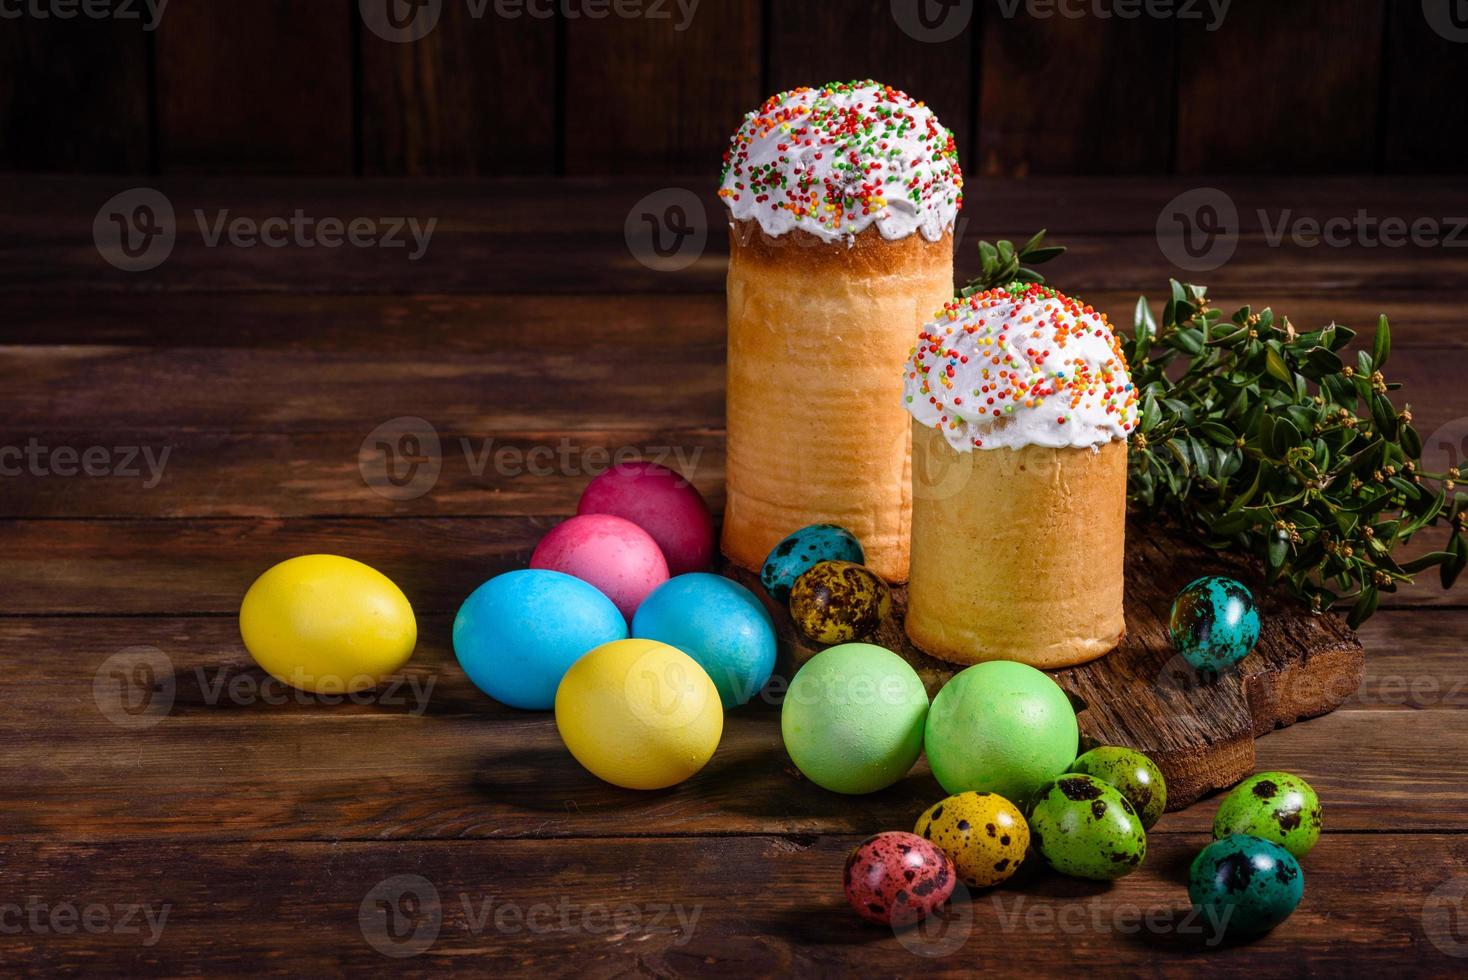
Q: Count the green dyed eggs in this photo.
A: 5